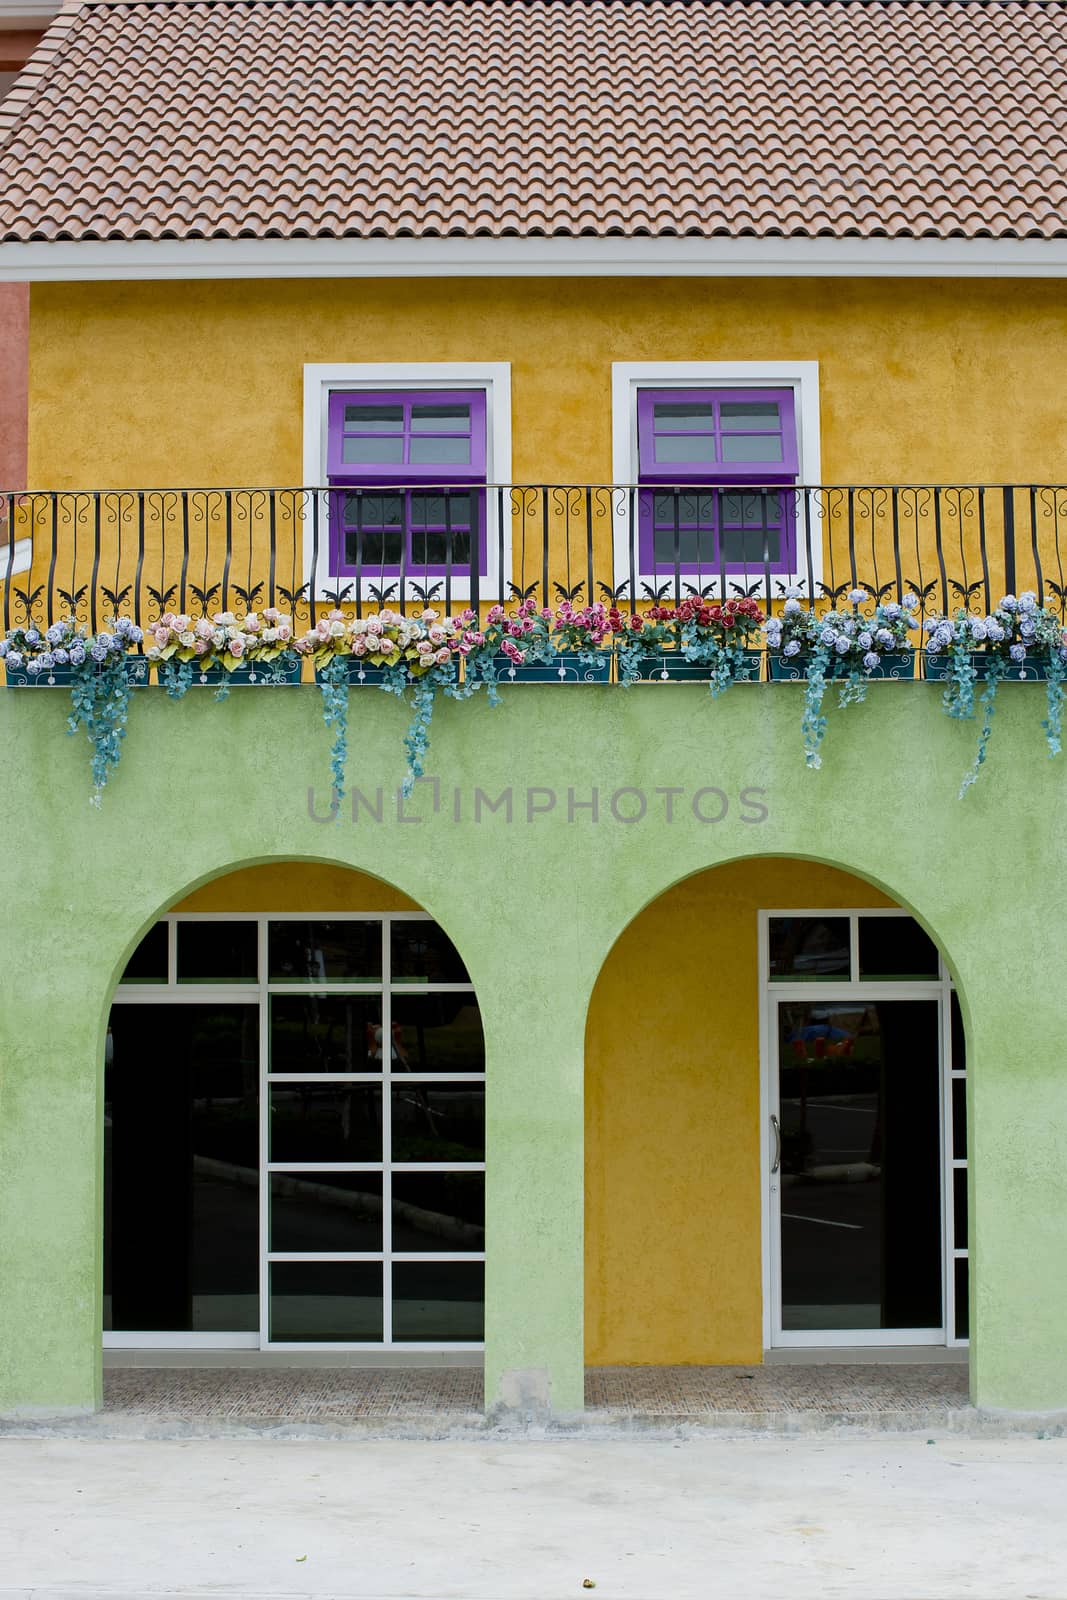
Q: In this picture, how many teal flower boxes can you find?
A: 7